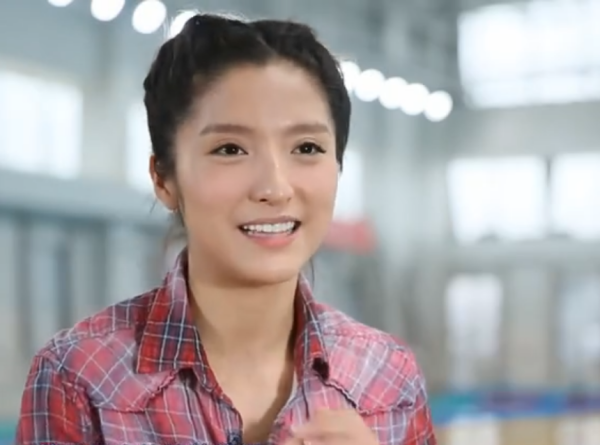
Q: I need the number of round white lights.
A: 9